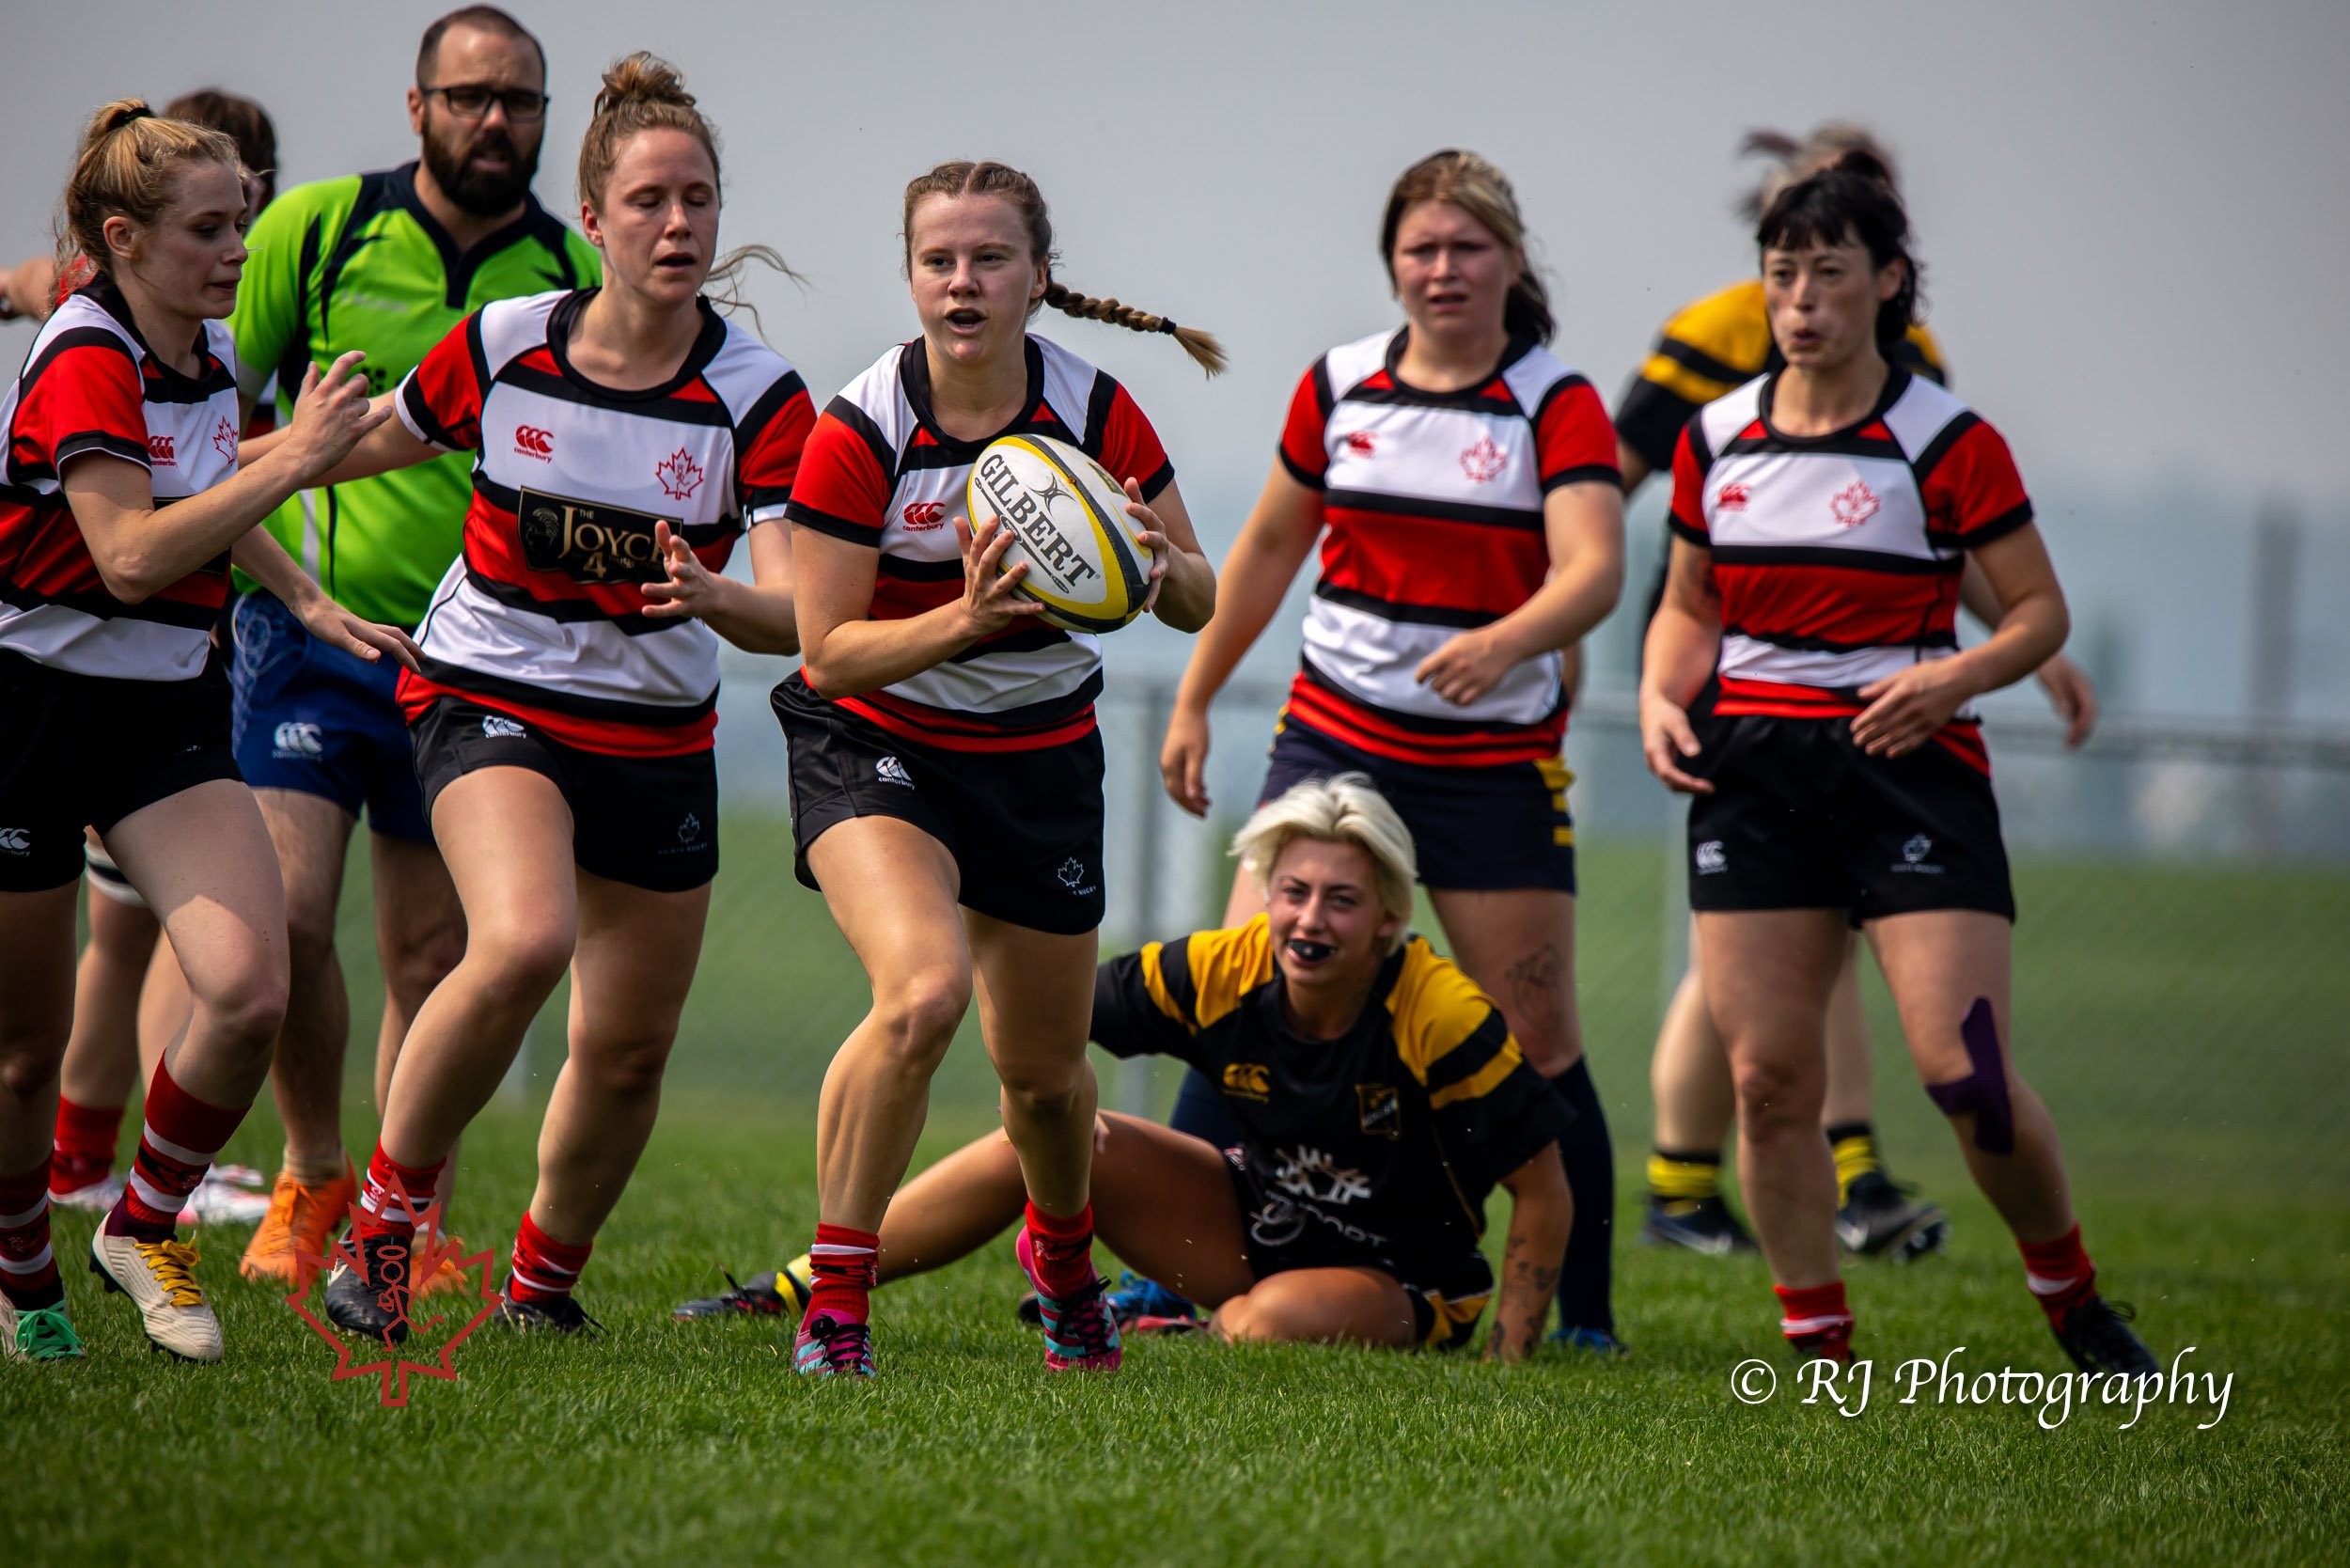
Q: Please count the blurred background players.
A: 2